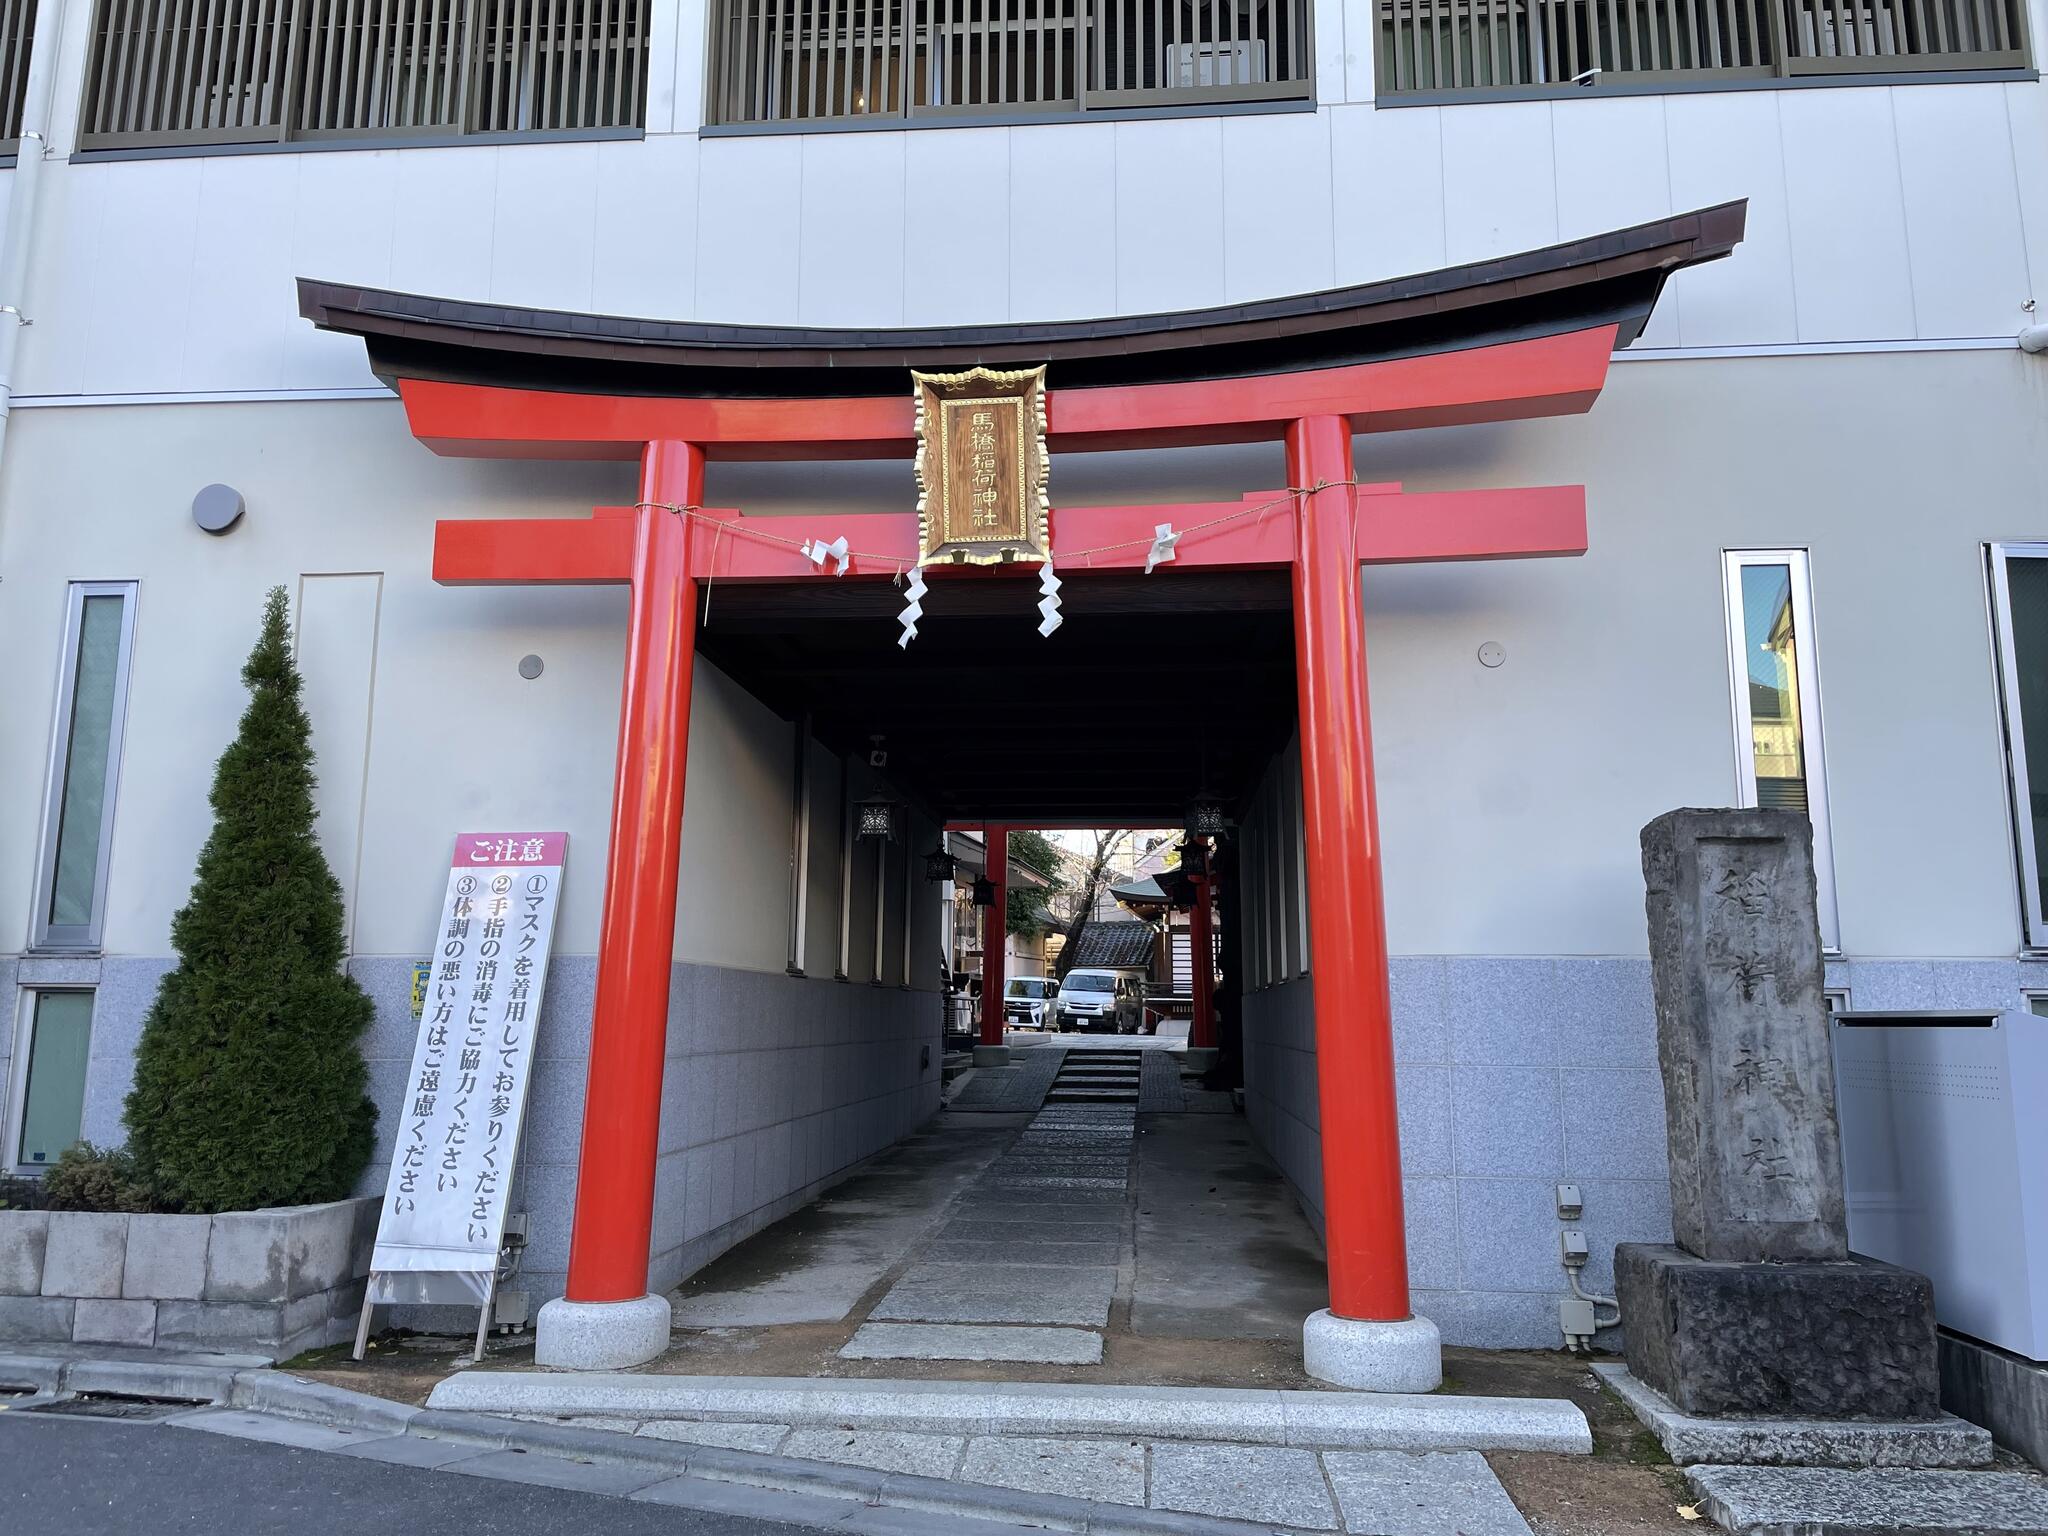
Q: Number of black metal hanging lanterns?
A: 6